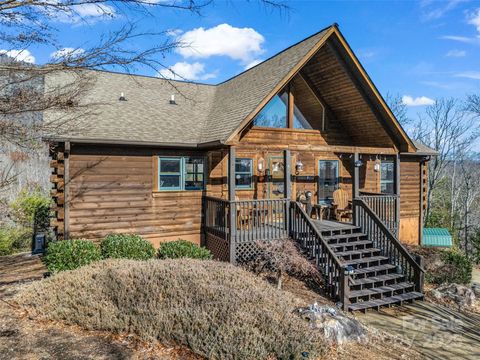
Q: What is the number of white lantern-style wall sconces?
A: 3